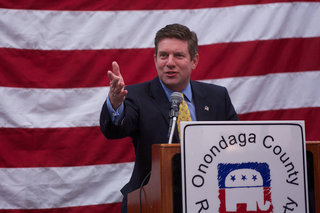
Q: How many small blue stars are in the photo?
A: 3